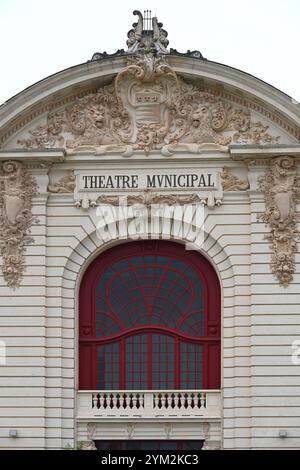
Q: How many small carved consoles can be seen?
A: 4